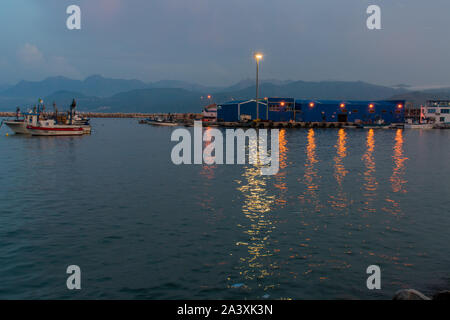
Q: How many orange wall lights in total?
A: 5